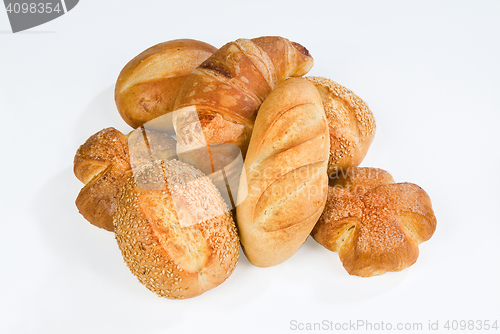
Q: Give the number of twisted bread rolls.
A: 2